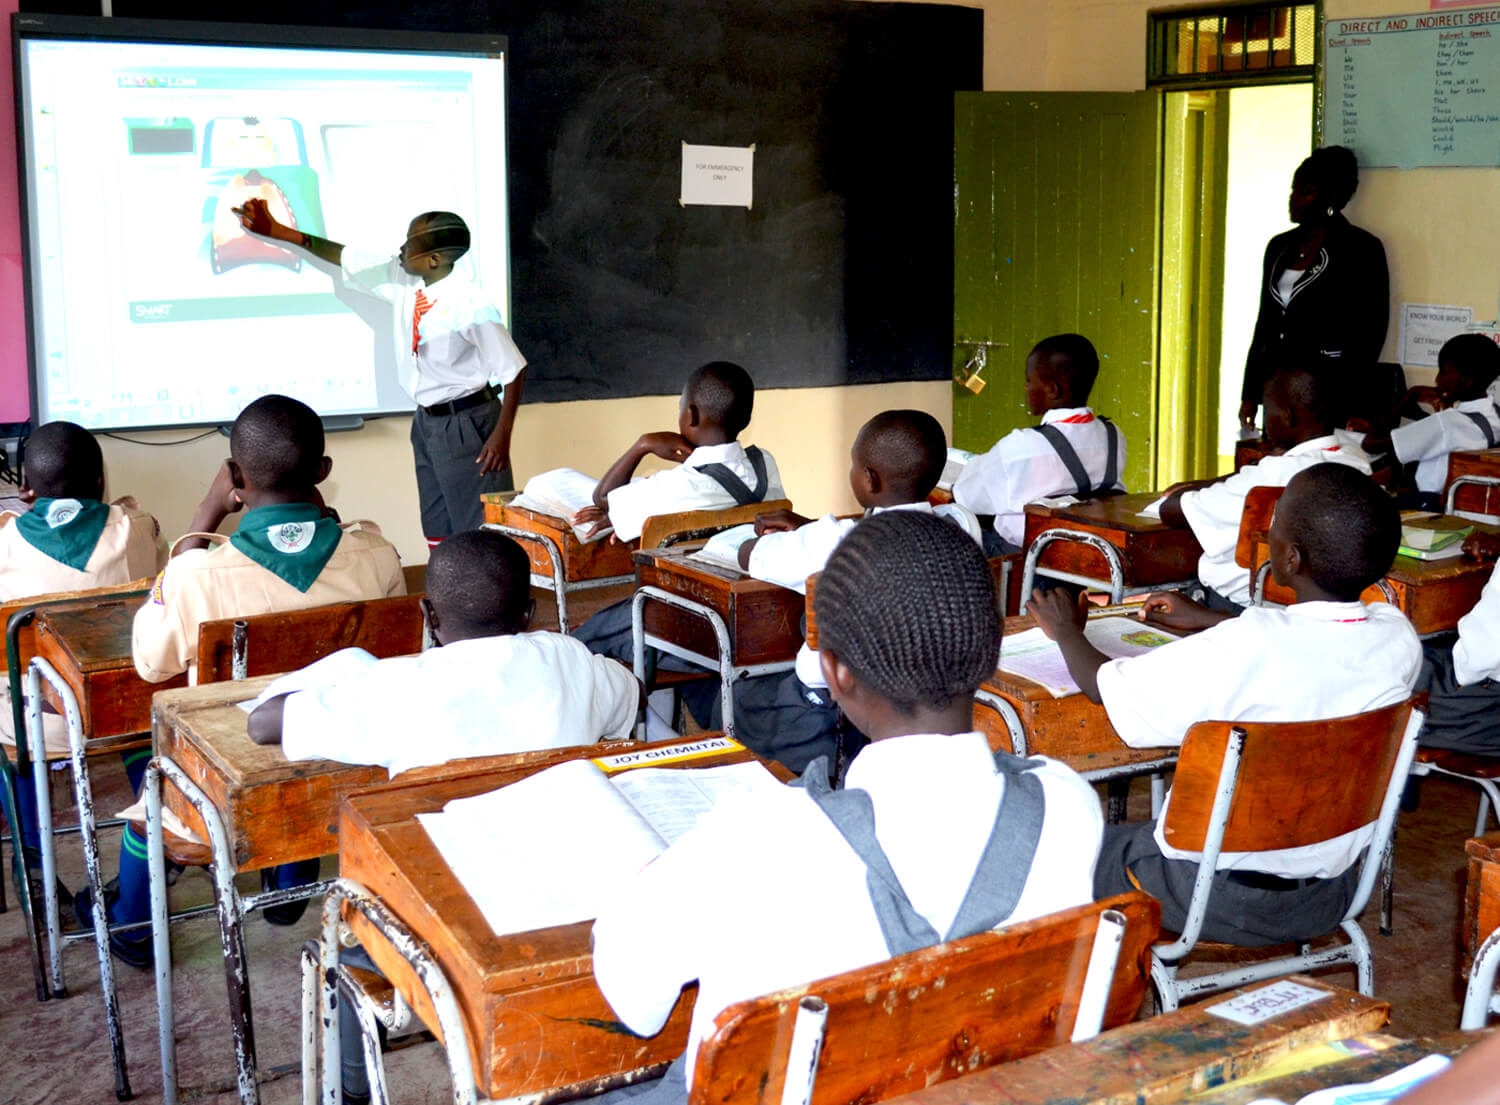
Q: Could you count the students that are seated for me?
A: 11